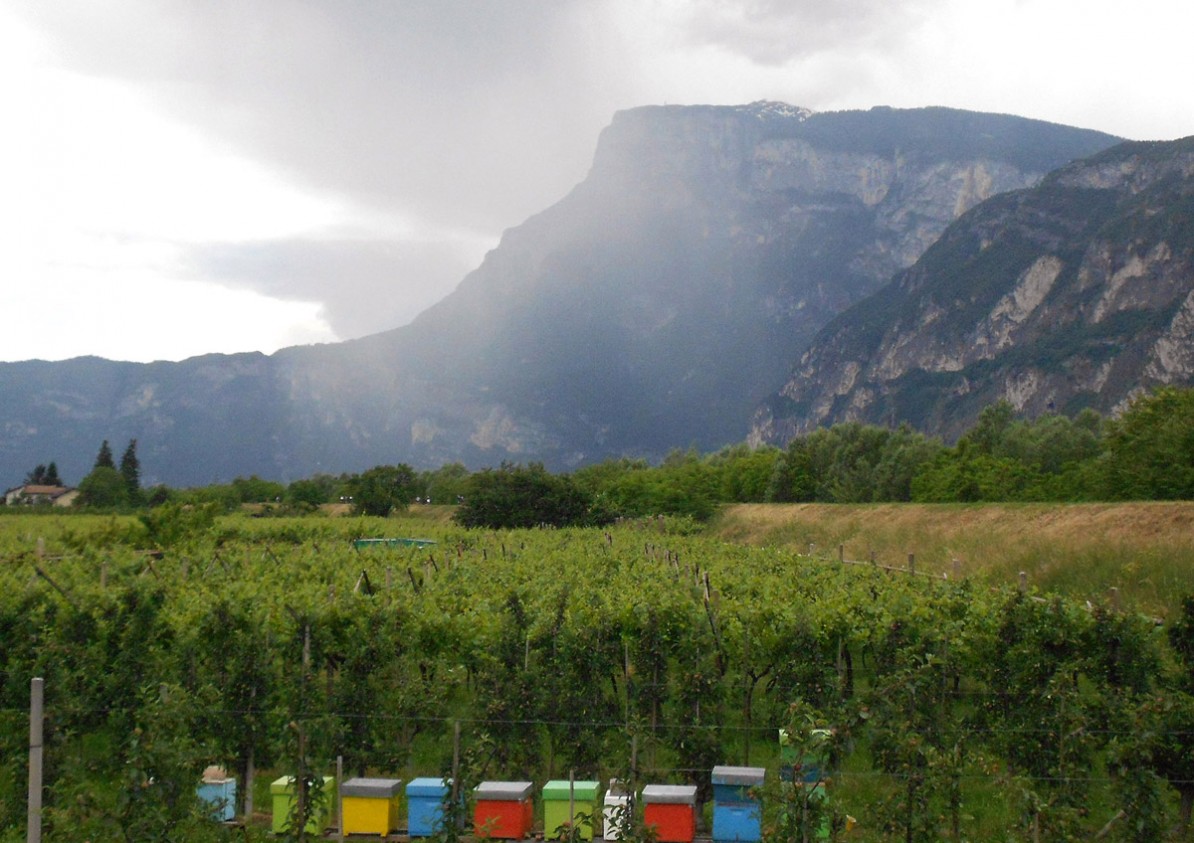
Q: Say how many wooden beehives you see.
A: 10